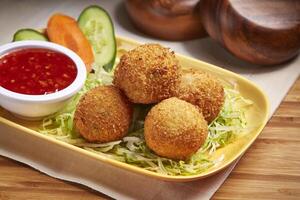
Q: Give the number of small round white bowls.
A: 1